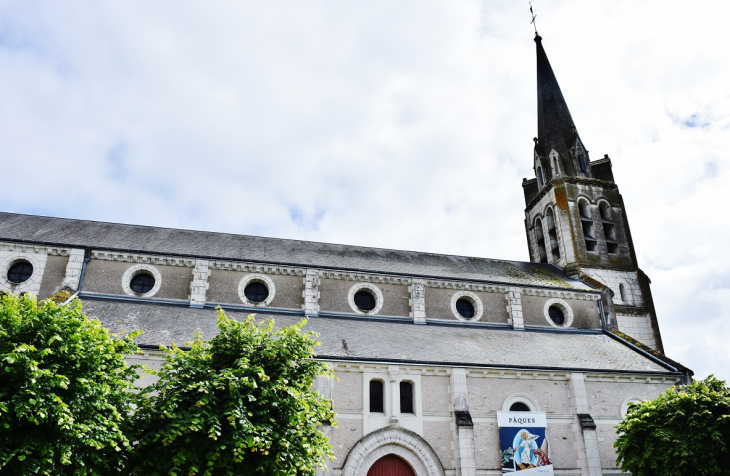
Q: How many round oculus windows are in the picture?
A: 6